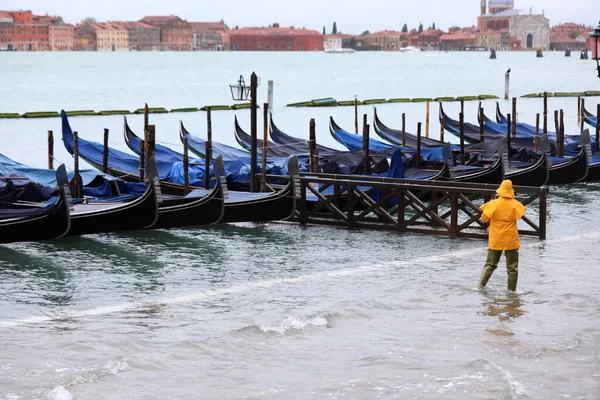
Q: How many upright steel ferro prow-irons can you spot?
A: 8